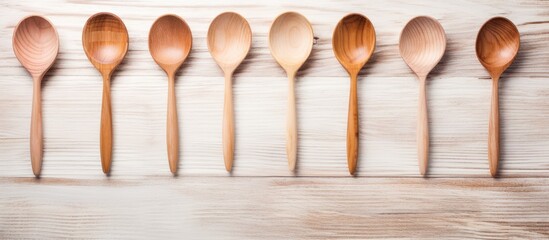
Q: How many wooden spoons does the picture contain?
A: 8